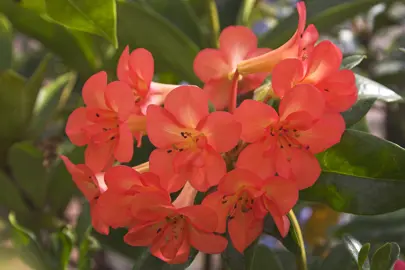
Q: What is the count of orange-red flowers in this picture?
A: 11